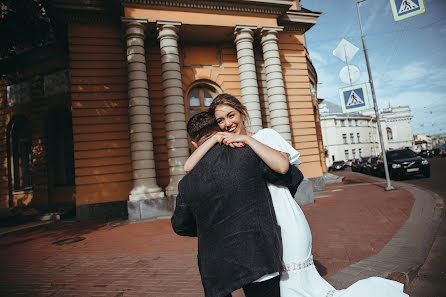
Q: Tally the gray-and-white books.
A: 0